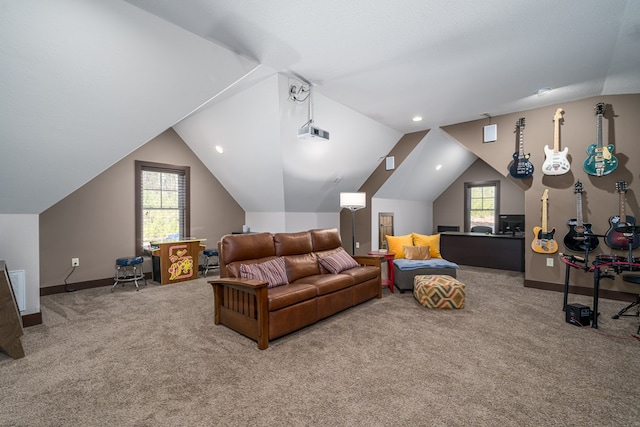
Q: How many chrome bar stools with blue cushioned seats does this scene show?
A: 2